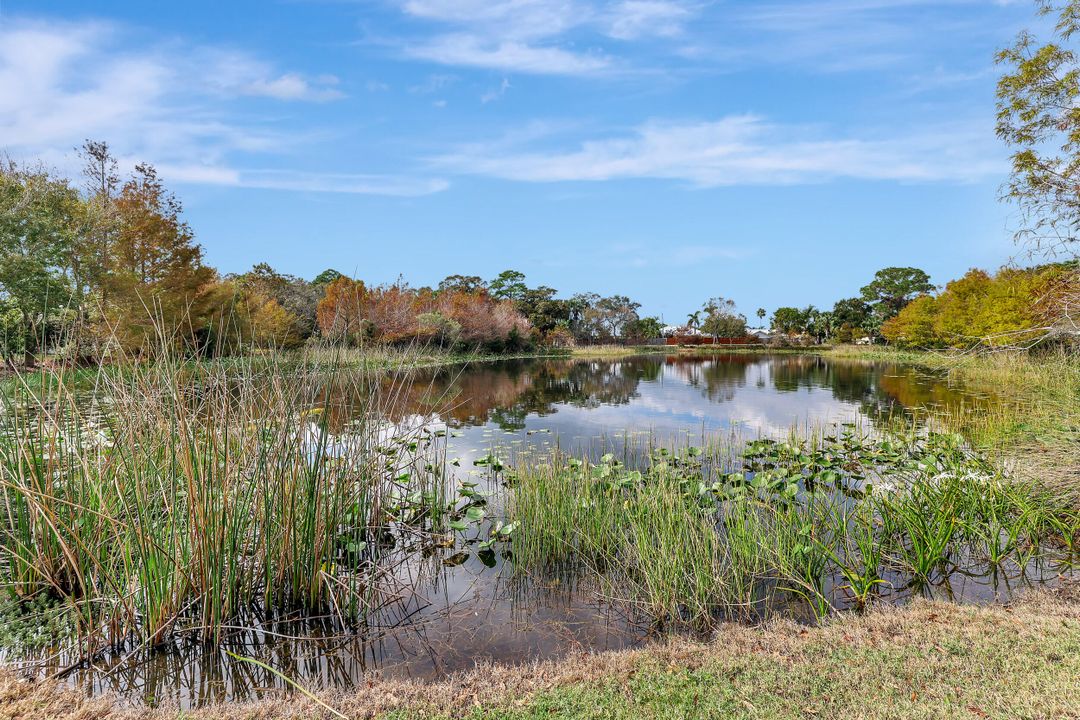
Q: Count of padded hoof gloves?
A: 0